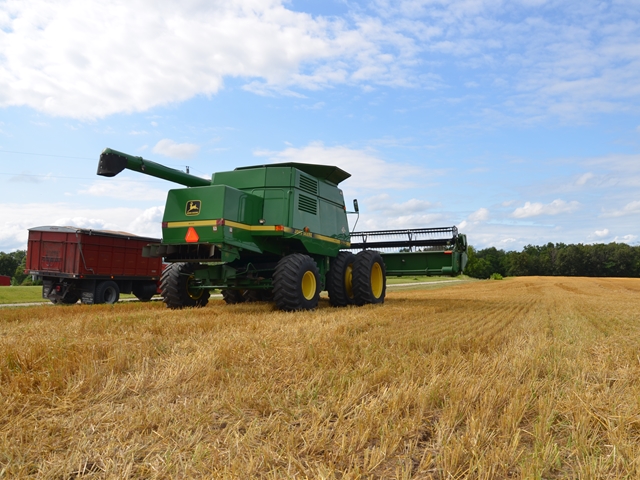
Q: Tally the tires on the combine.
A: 6